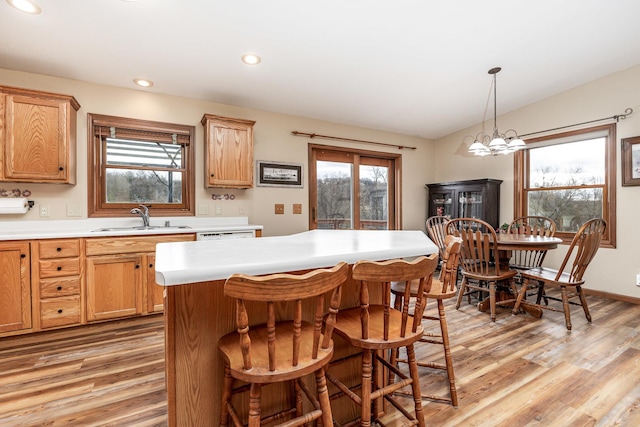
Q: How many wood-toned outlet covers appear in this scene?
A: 2